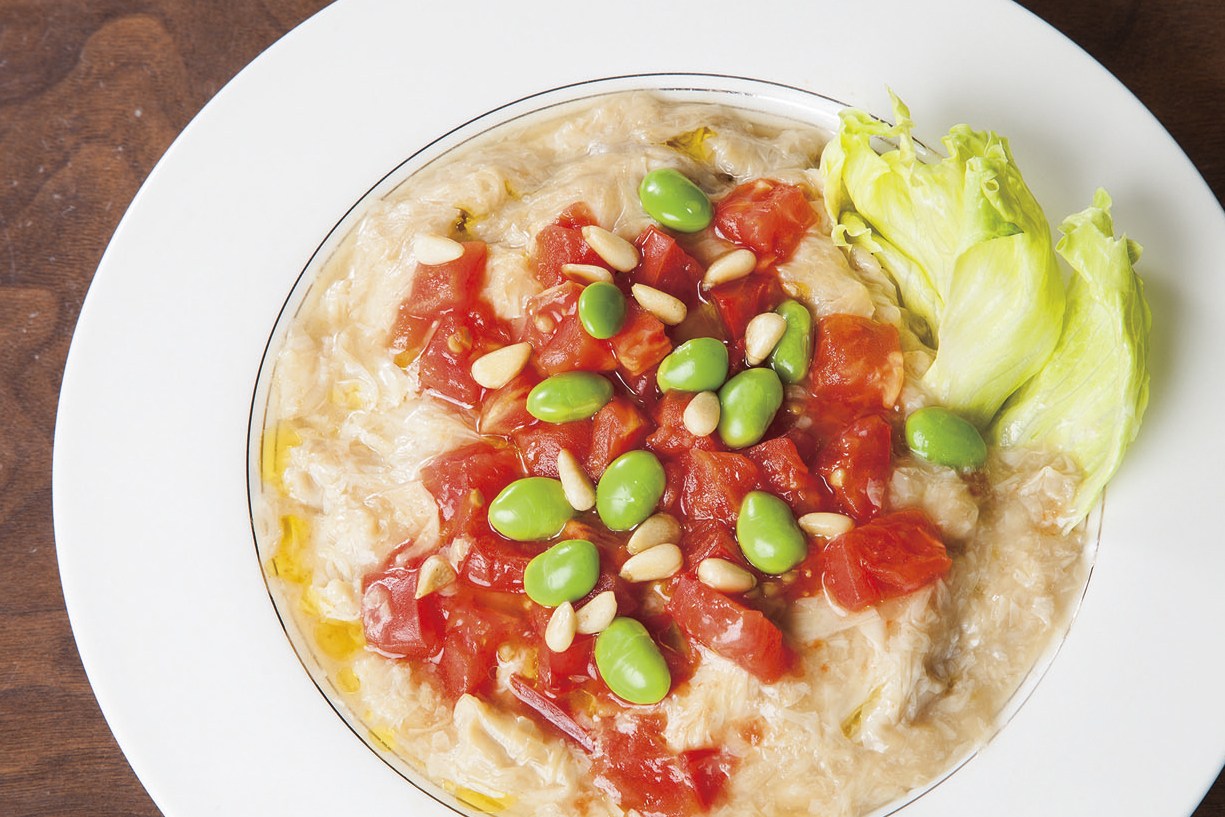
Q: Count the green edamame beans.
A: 12